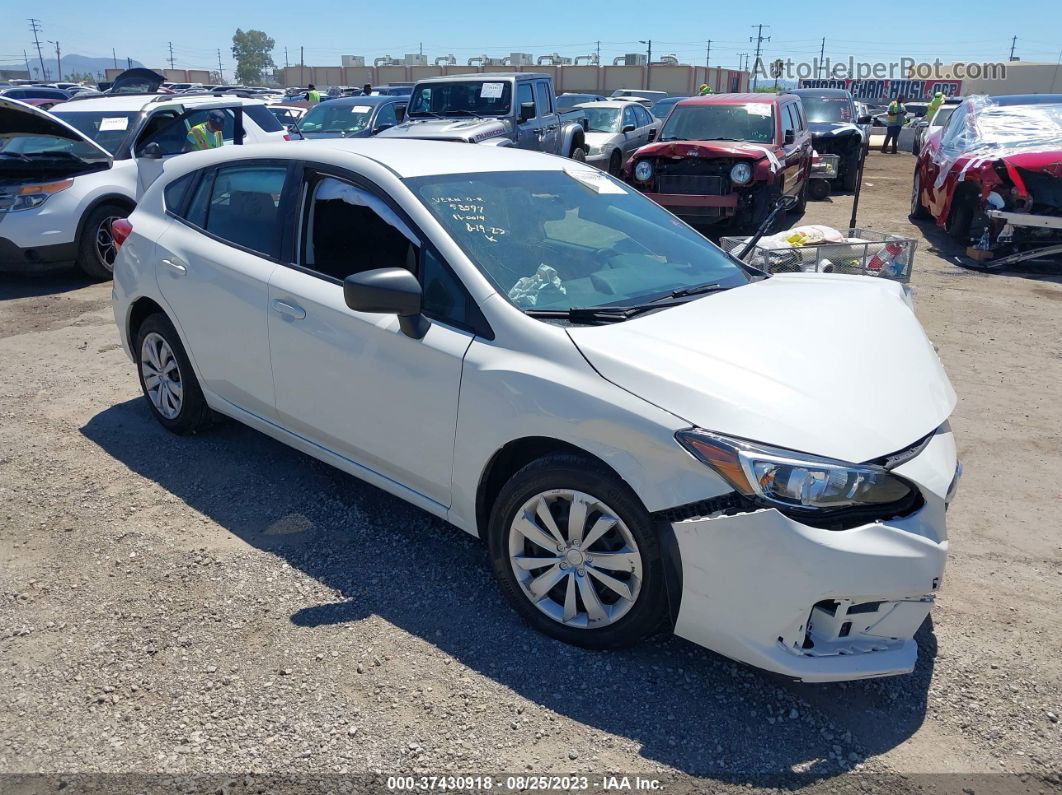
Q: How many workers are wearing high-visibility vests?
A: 5